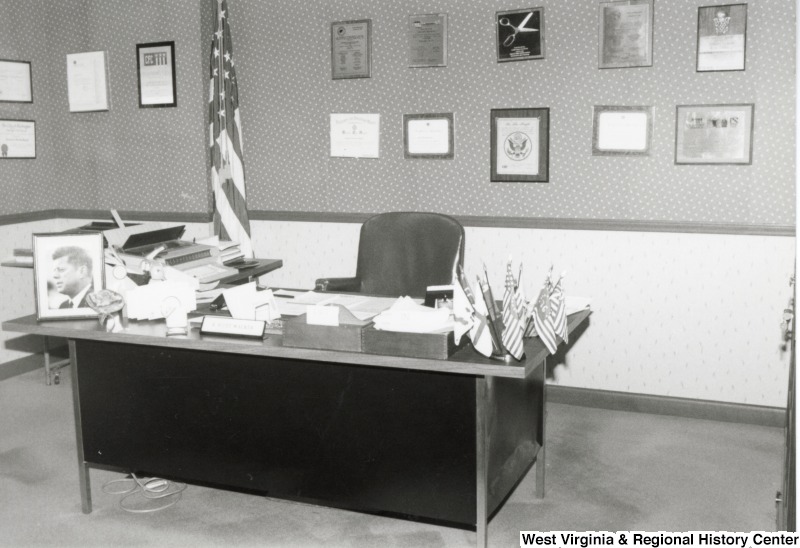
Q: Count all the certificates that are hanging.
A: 14